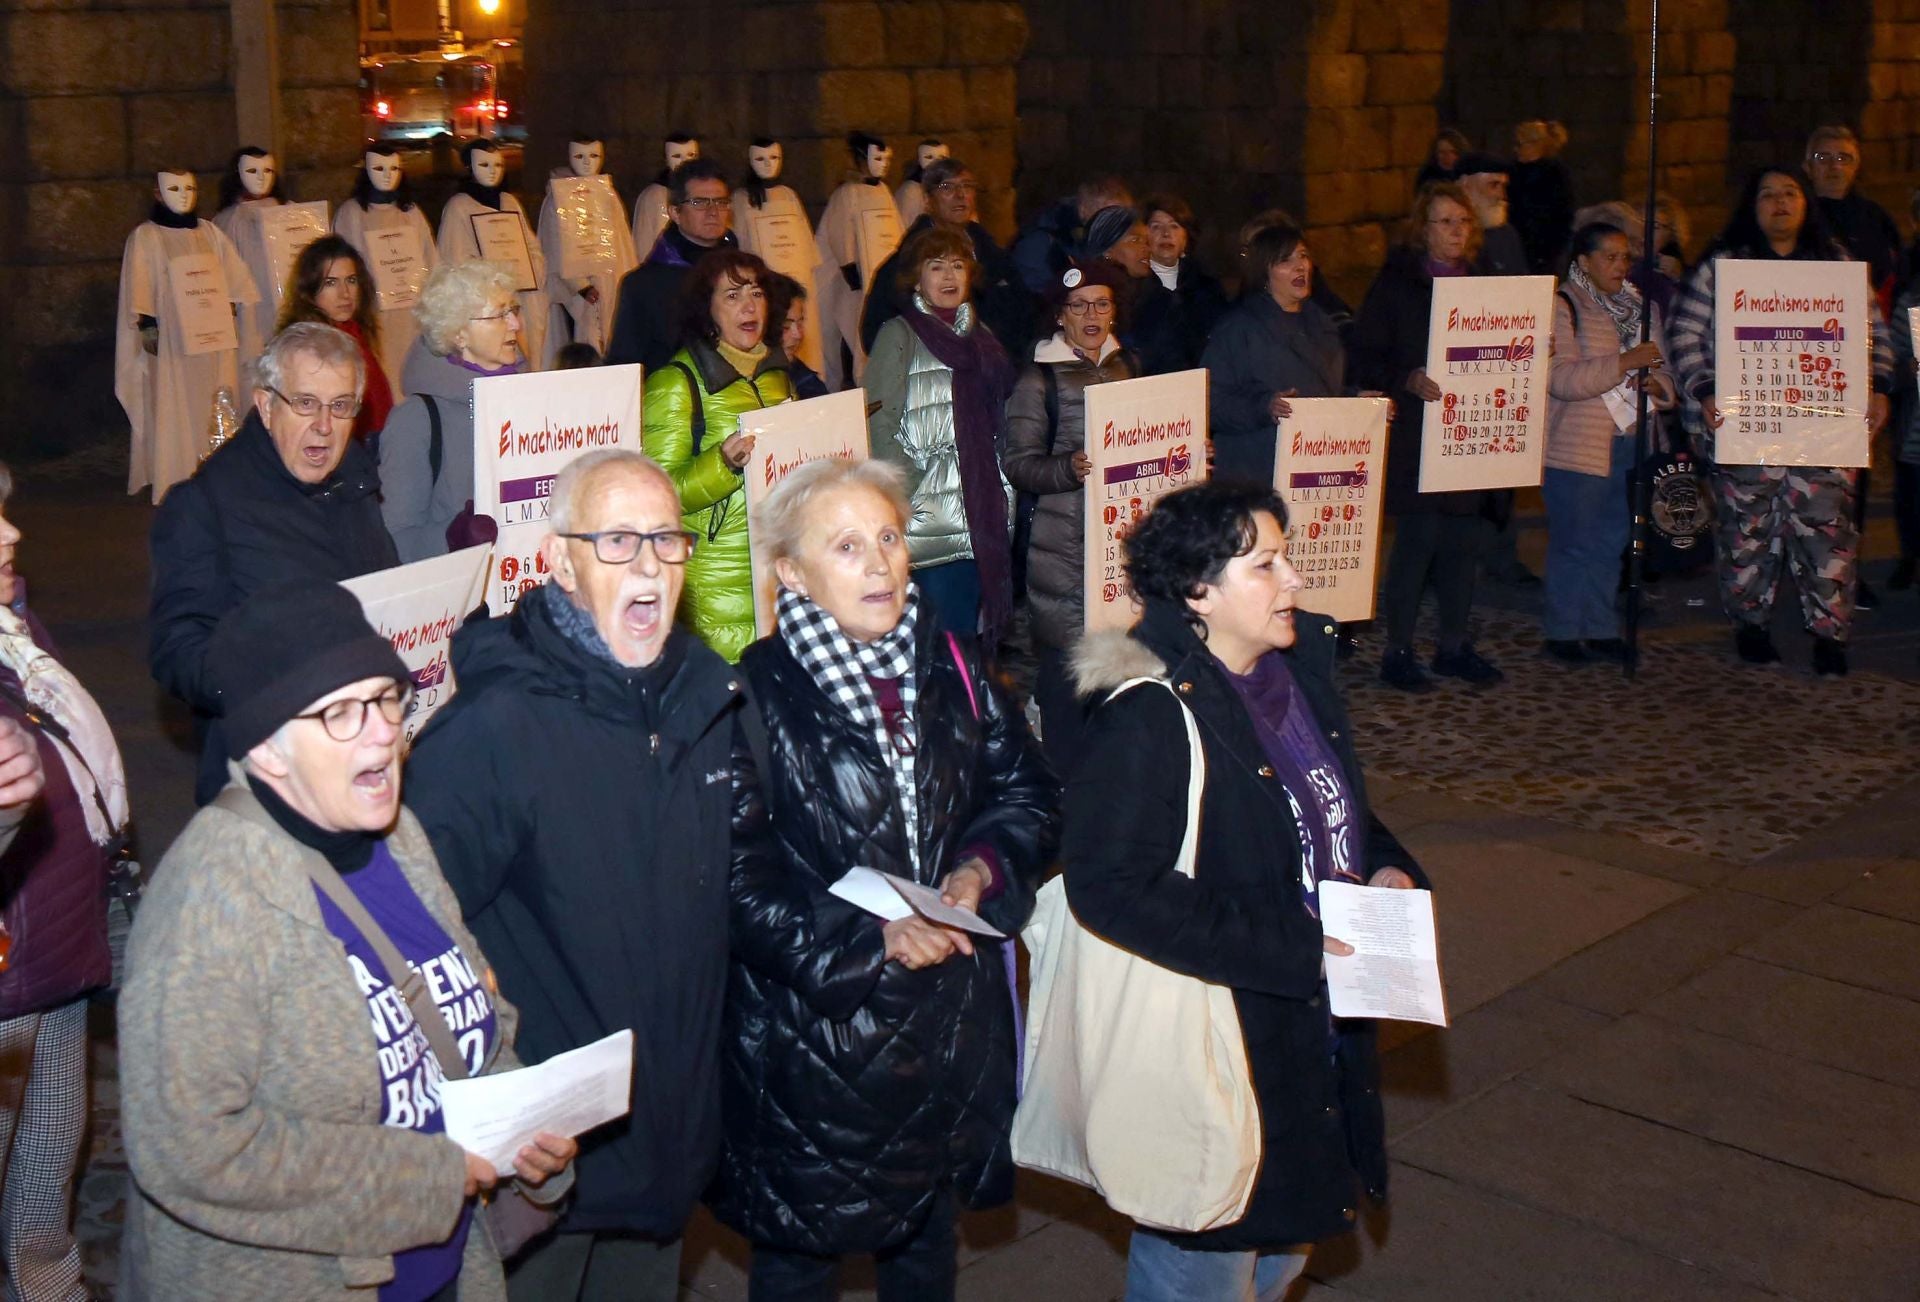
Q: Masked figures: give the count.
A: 9